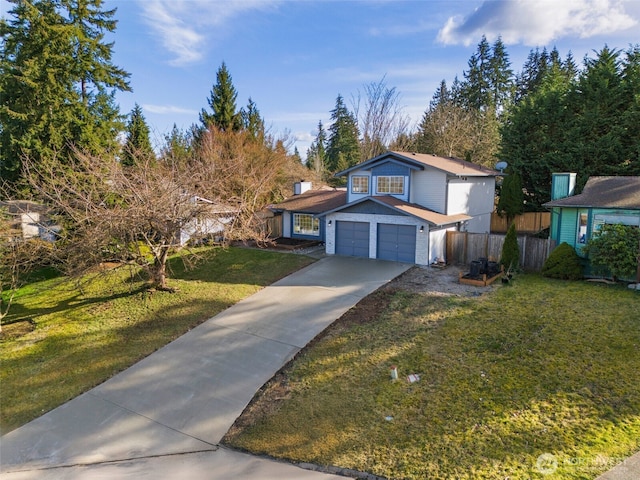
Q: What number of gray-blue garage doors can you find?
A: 2